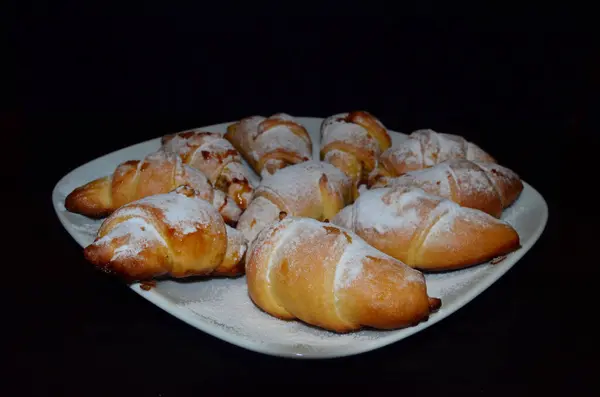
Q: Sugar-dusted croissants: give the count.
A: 10